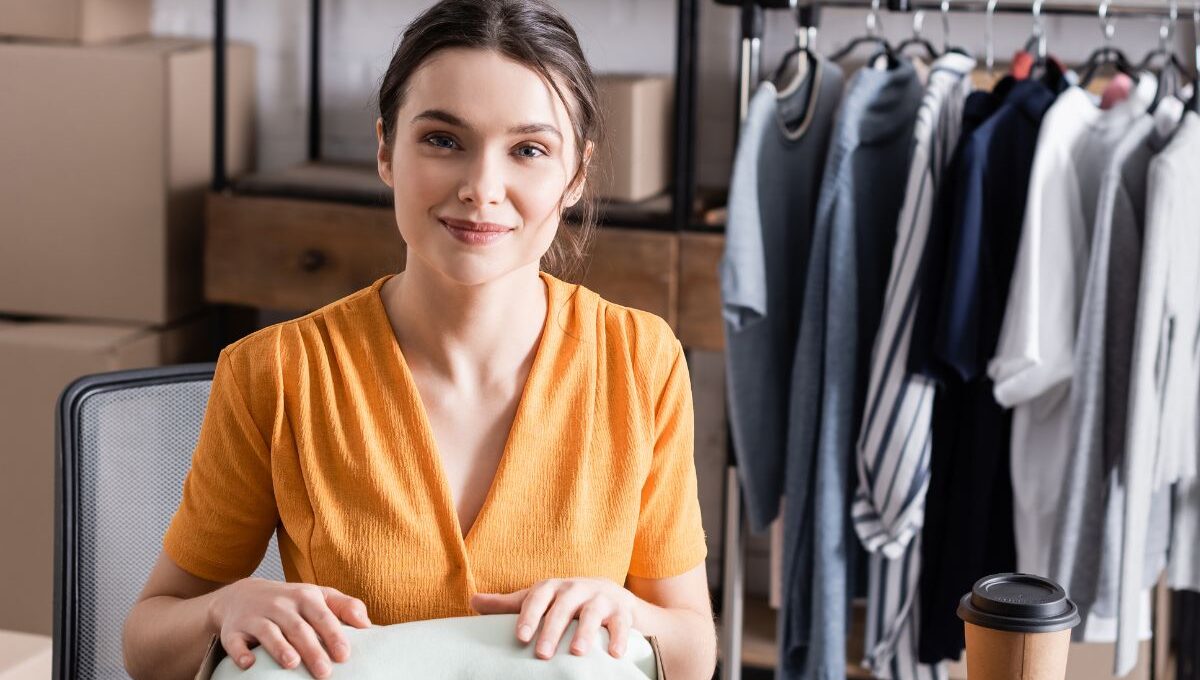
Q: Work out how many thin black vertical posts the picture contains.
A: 3